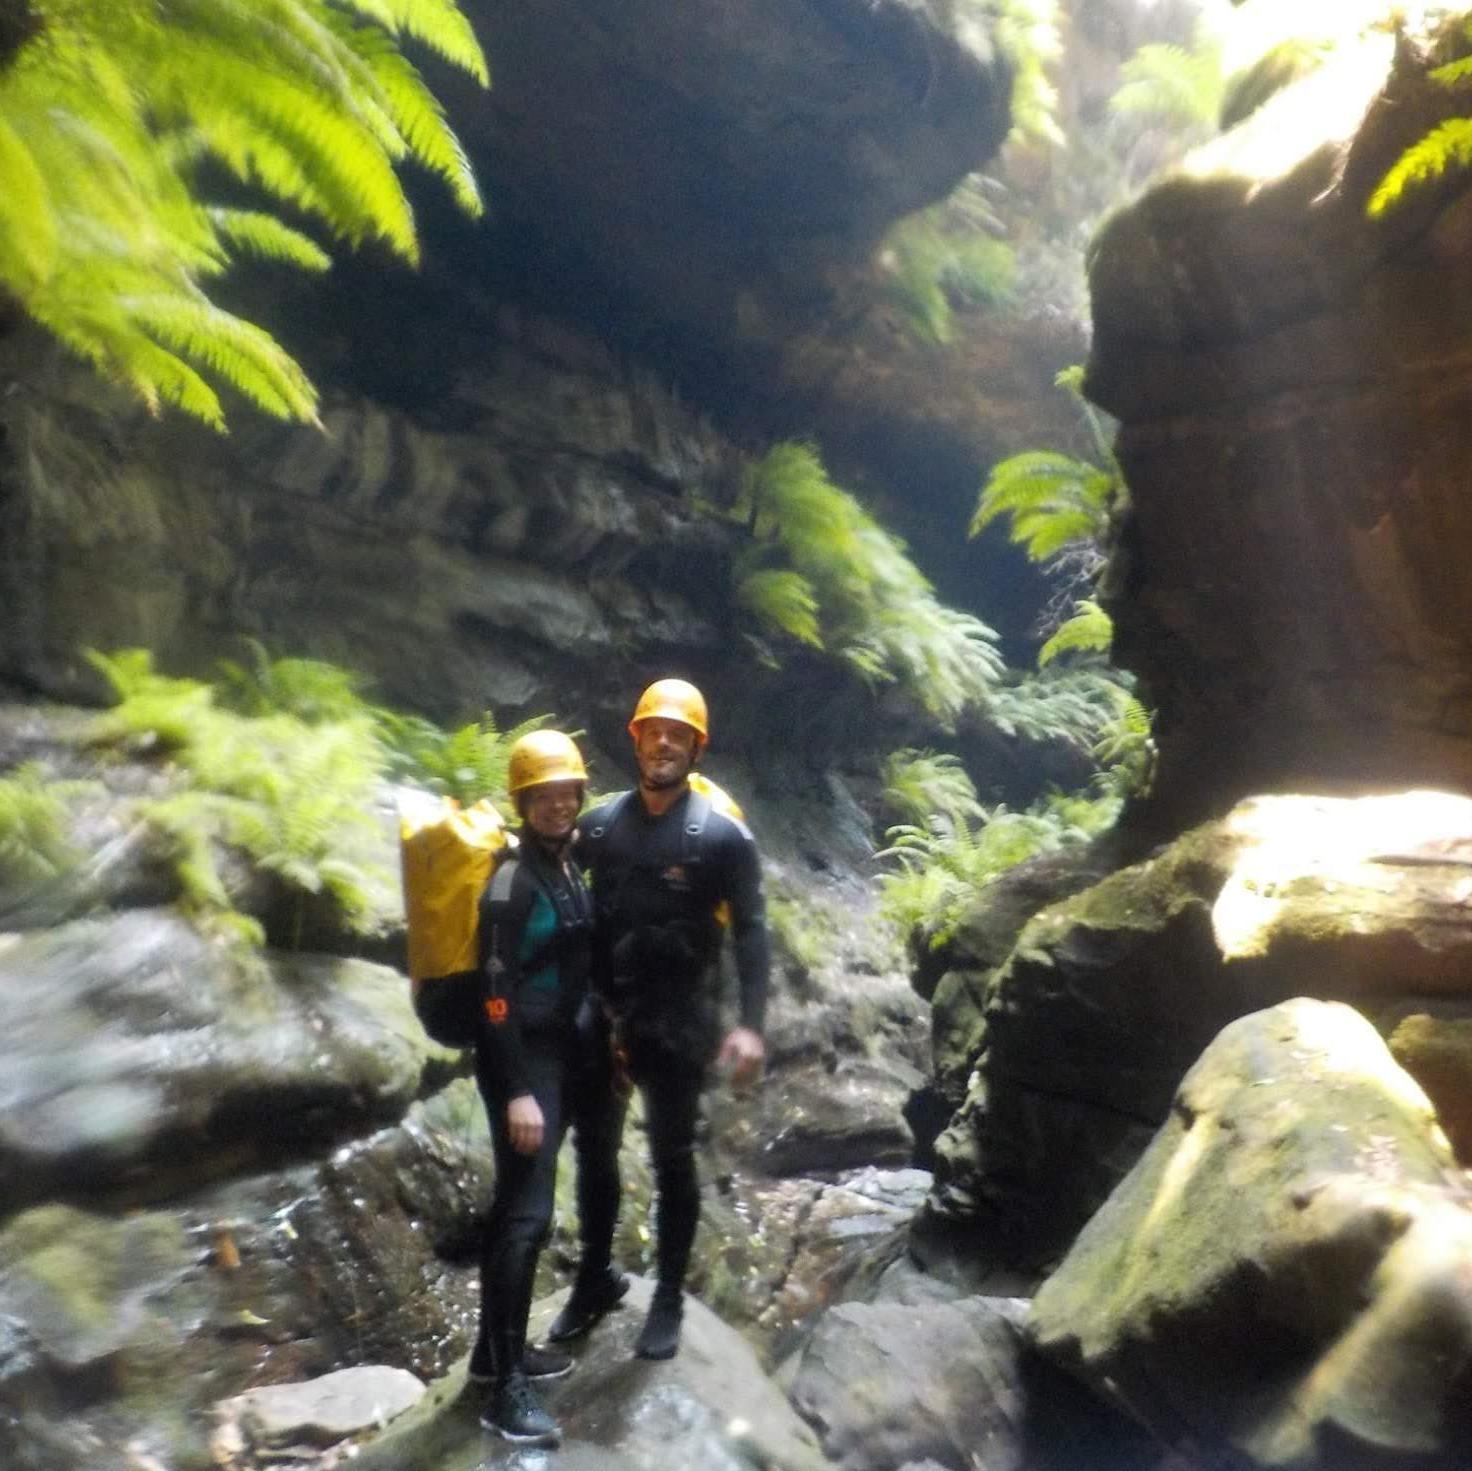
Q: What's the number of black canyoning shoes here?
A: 4